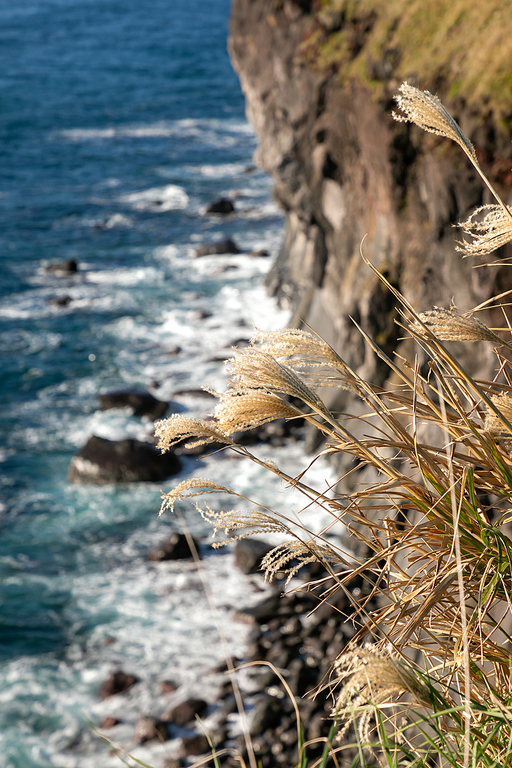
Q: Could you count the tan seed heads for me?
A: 12